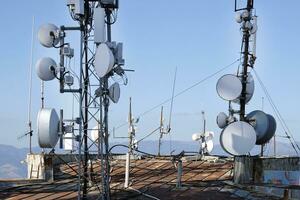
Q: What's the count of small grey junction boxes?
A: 2